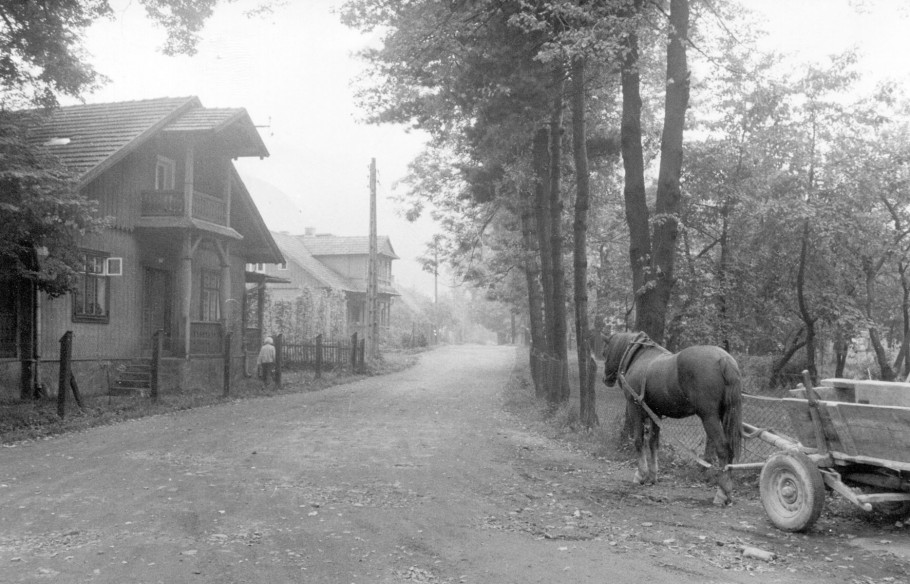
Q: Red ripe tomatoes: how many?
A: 0